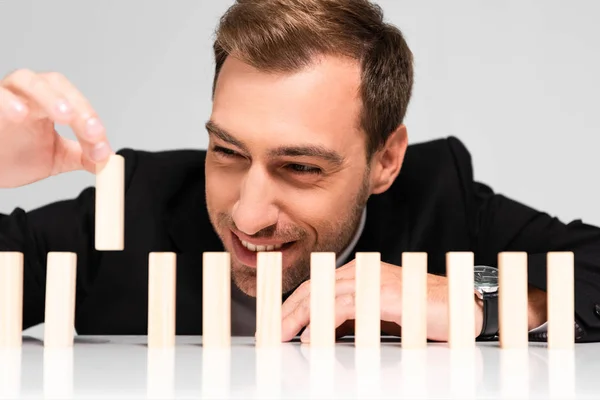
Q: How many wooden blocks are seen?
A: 12